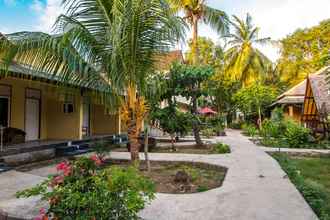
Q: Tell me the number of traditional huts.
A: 2